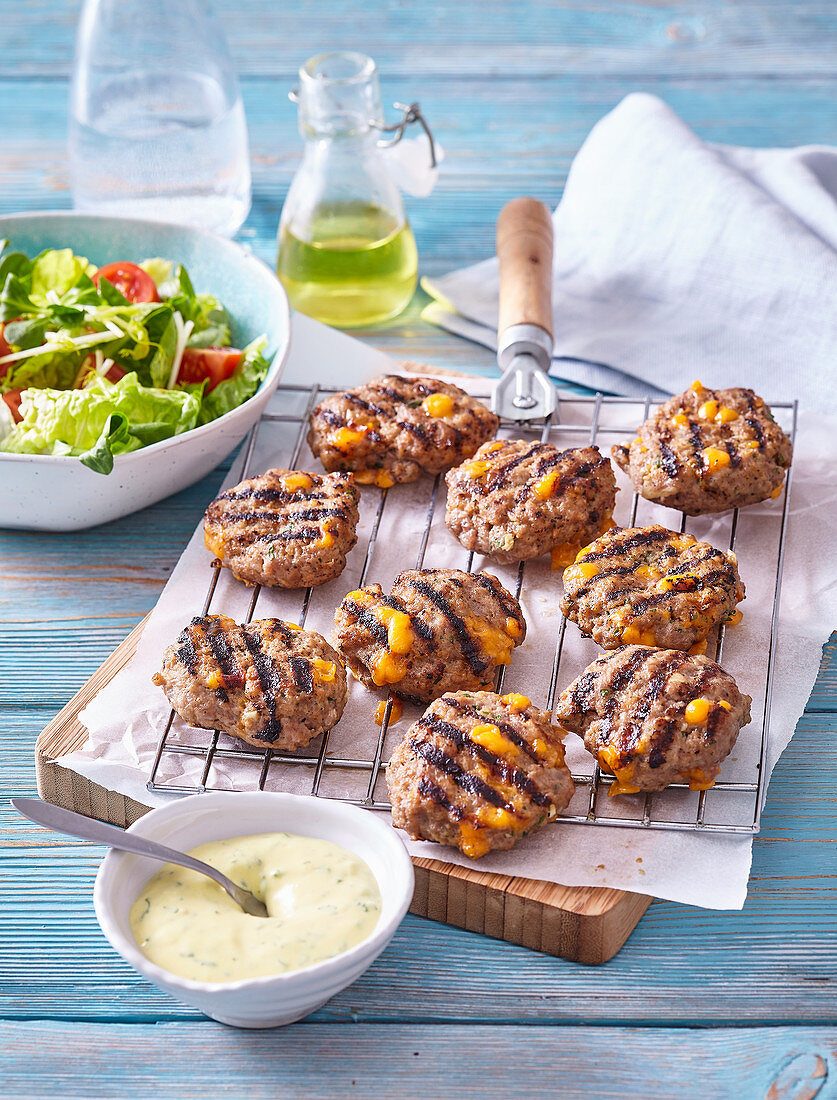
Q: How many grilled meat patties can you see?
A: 9